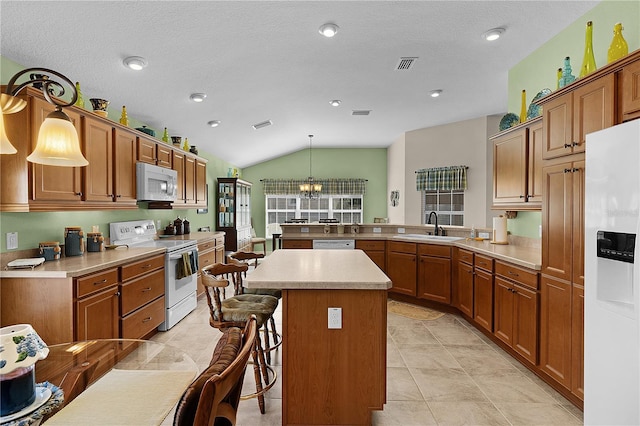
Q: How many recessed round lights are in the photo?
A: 7